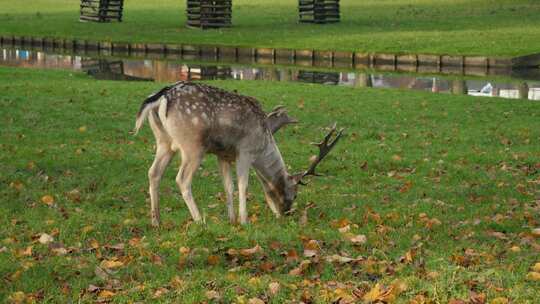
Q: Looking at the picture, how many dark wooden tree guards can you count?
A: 3